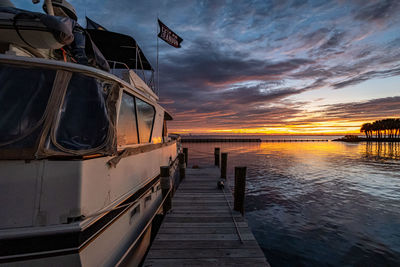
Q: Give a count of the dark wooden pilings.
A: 6